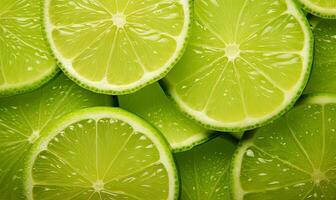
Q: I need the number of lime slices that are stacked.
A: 10